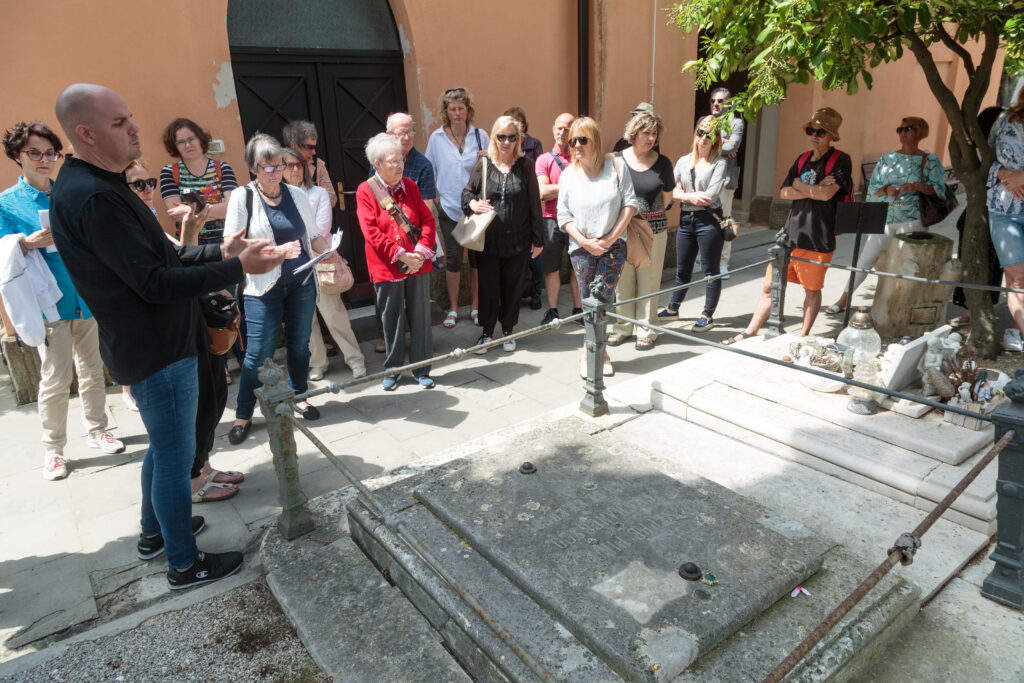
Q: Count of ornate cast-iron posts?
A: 4